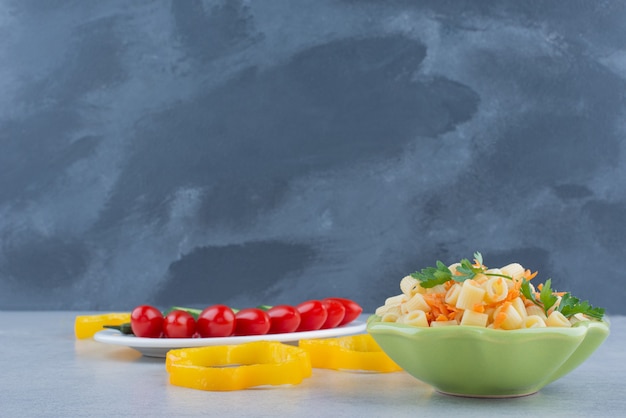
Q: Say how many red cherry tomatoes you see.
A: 8